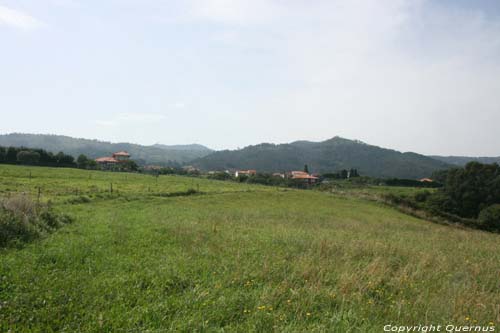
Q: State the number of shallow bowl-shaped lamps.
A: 0